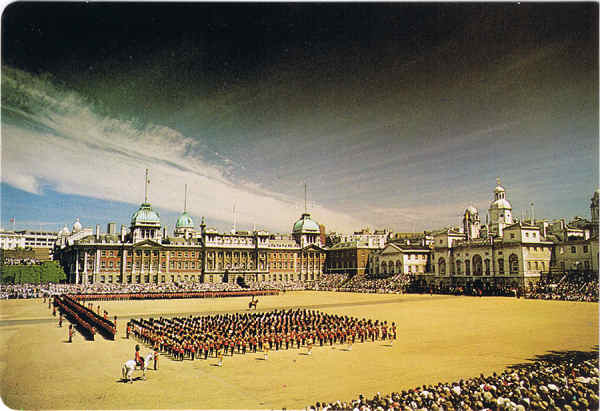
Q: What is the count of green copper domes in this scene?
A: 3